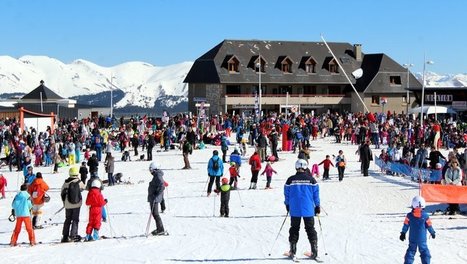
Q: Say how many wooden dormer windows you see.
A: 5